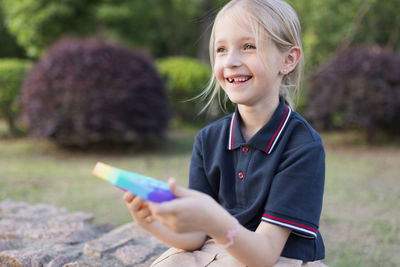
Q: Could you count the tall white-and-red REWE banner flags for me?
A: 0